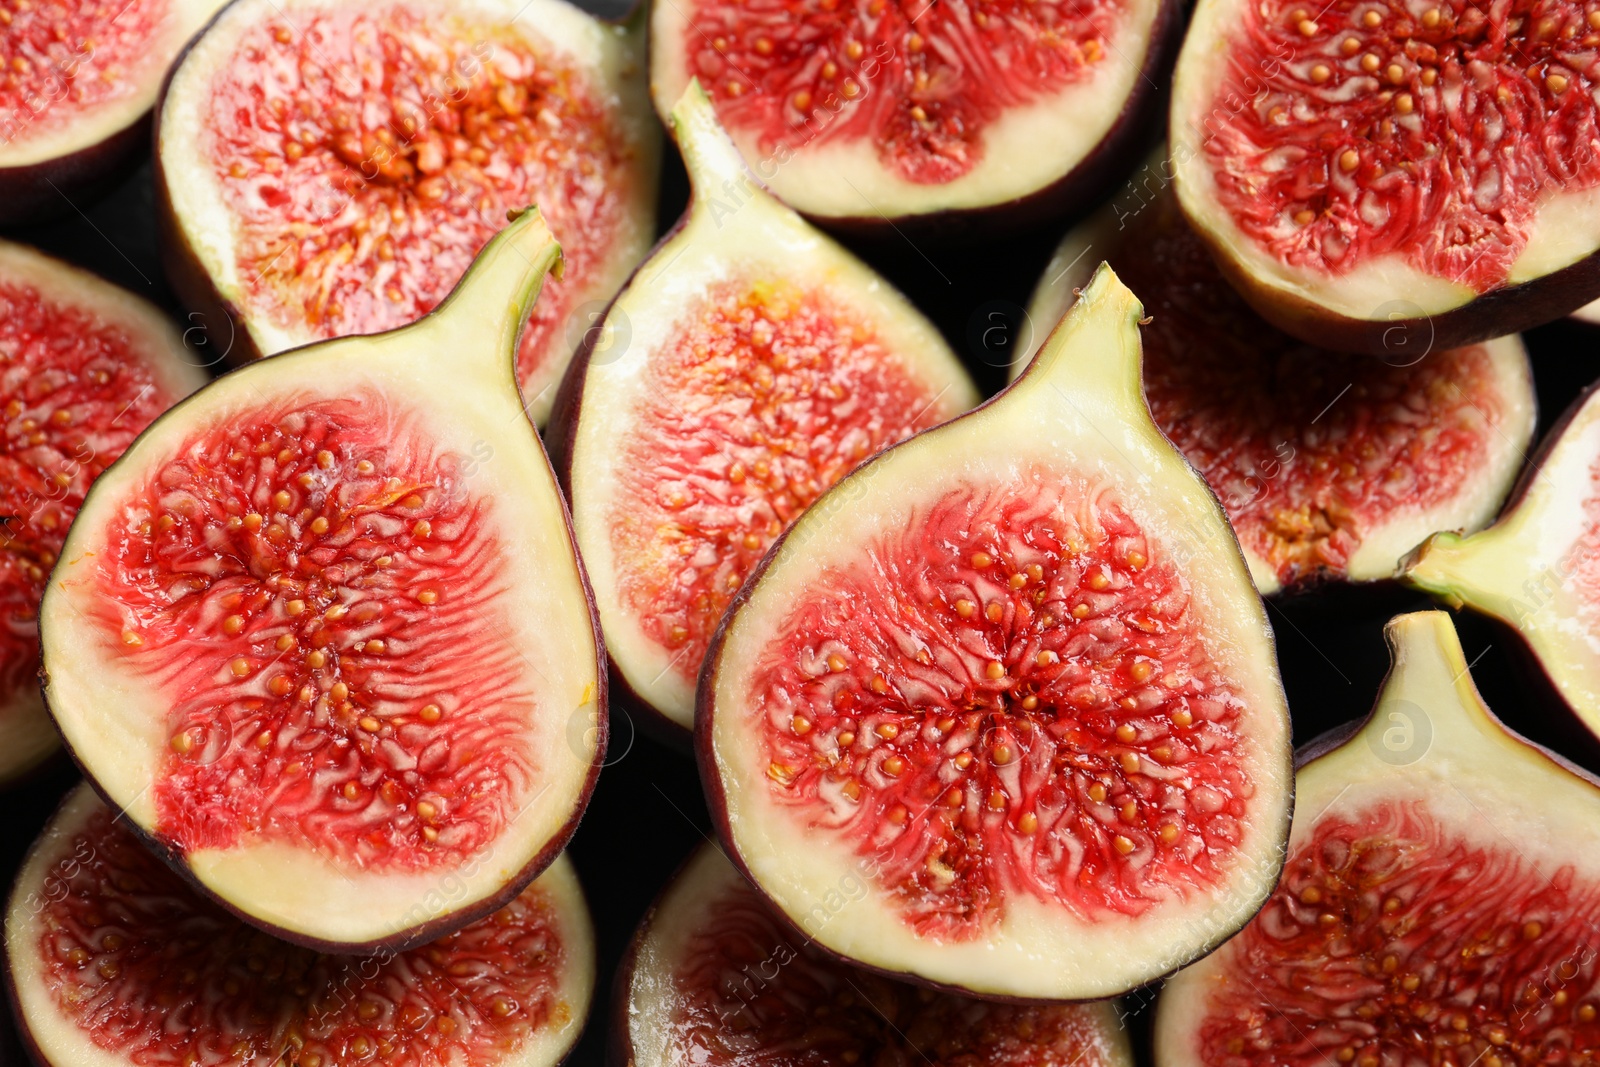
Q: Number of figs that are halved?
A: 13